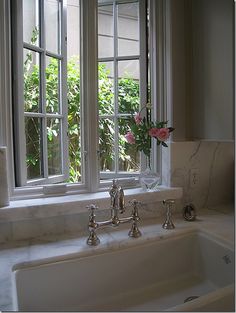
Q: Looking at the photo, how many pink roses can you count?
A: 4